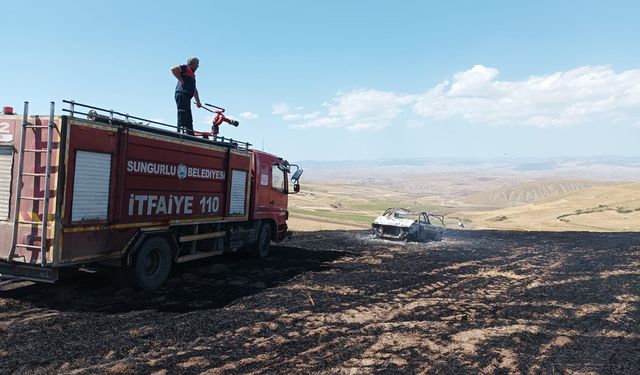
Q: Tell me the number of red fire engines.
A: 1